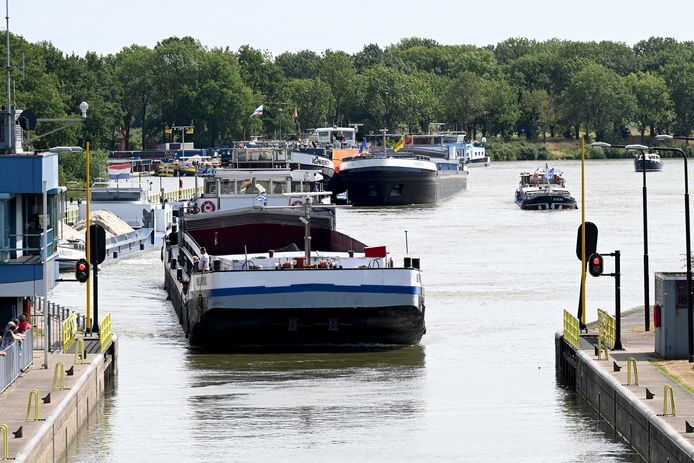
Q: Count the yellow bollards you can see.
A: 7